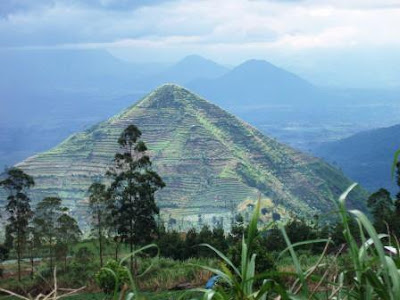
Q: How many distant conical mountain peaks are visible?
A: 2